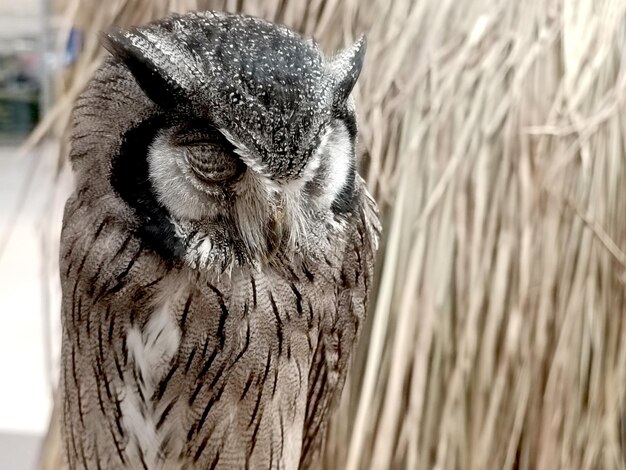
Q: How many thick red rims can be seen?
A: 0